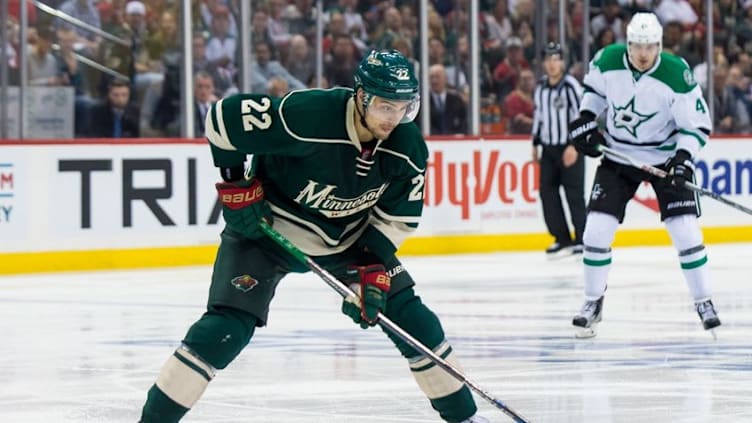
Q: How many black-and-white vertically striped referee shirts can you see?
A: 1